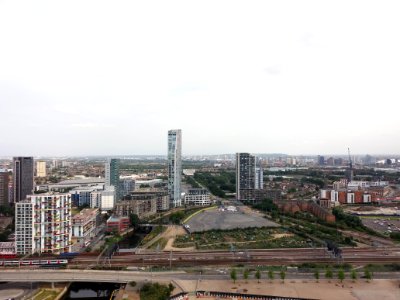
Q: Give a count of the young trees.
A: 10